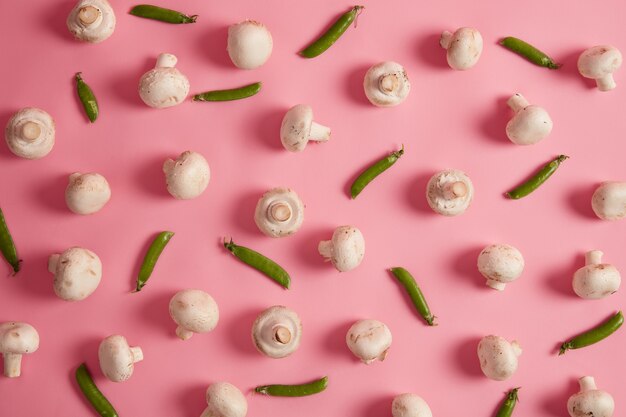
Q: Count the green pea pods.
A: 15